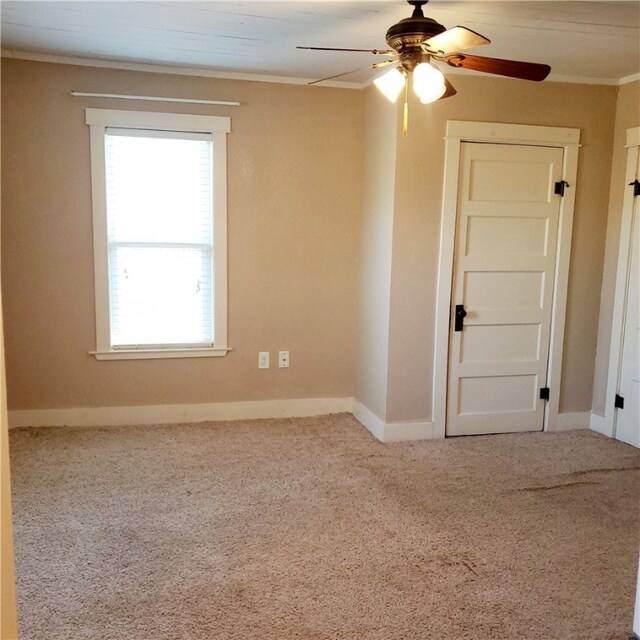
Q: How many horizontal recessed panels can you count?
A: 5